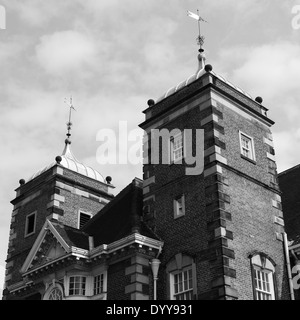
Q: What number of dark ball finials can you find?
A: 6